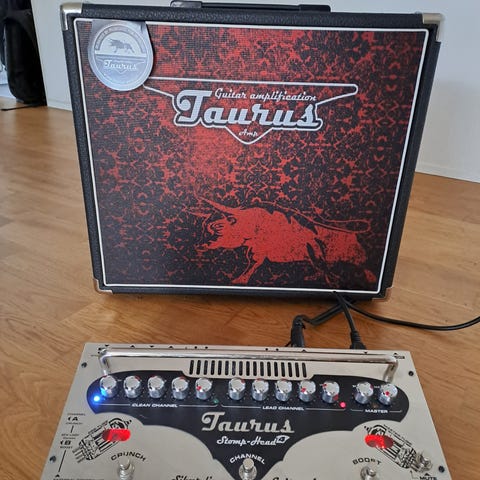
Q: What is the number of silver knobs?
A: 12